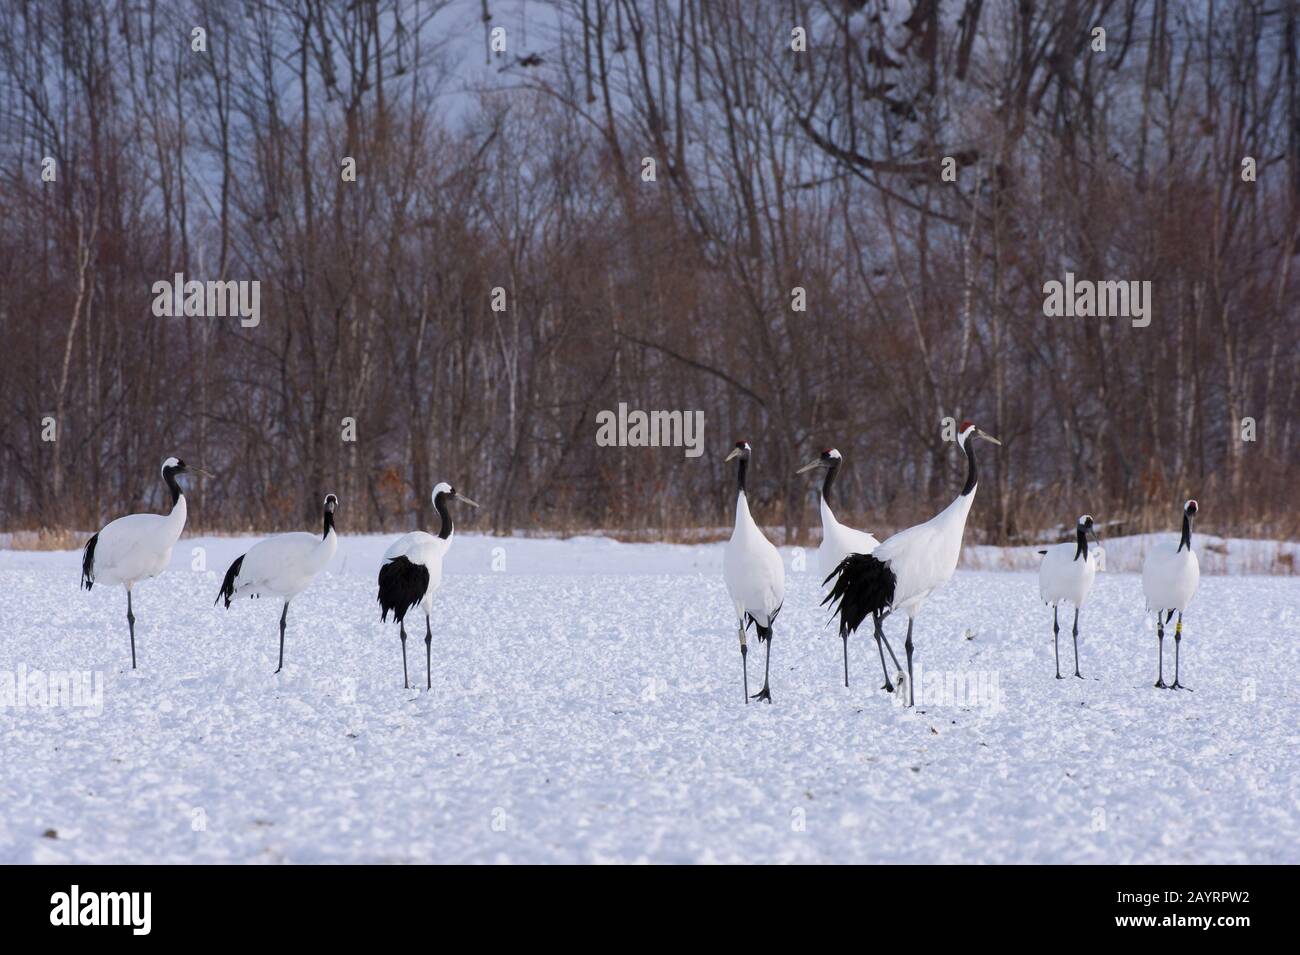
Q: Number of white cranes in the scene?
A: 8